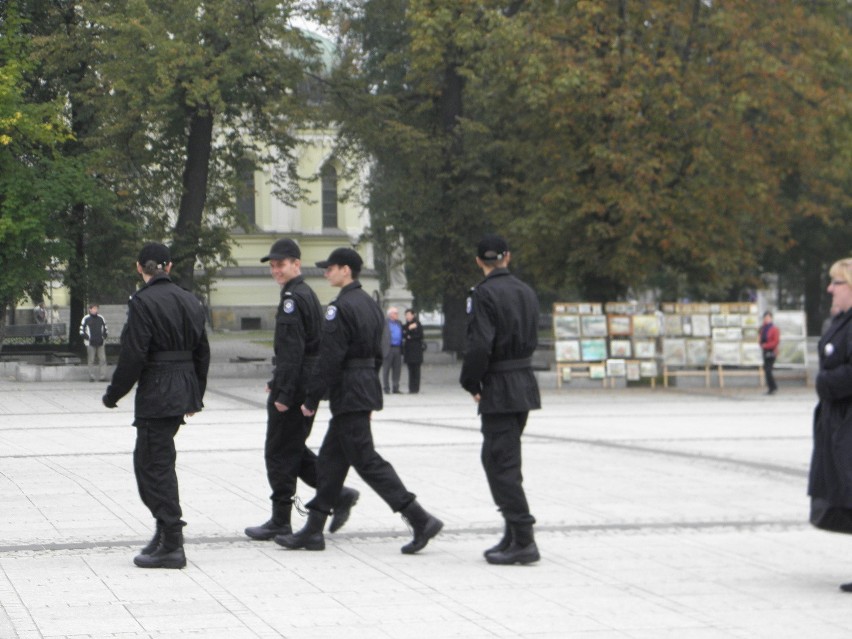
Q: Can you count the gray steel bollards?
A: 0